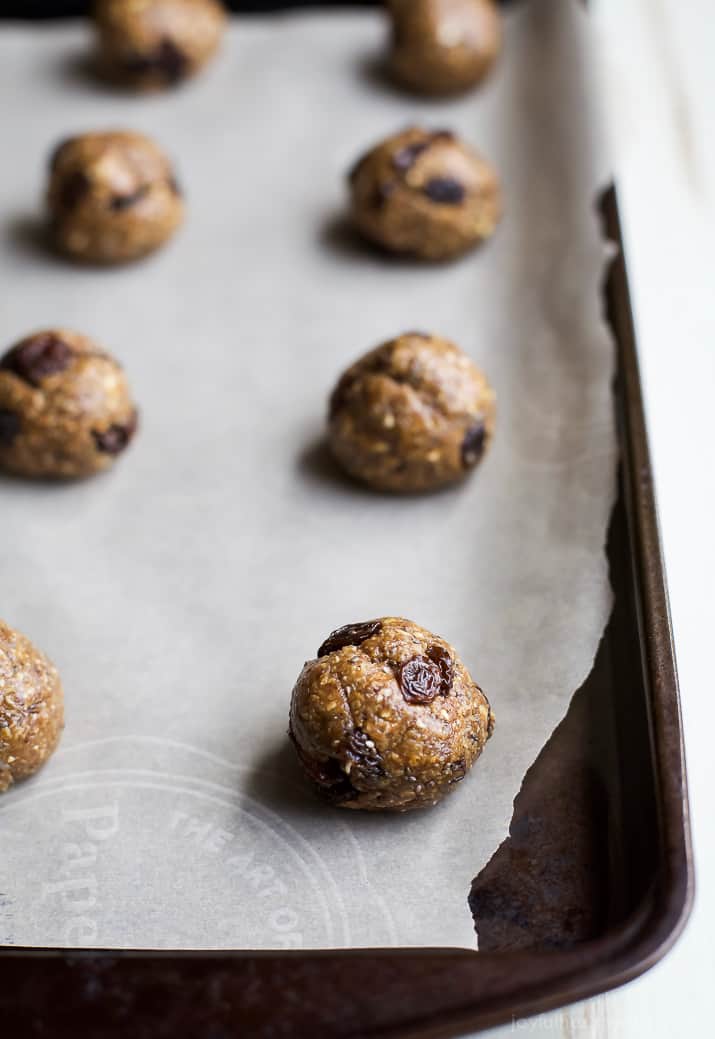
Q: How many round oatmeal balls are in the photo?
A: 8